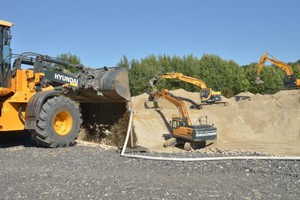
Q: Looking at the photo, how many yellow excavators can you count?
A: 3